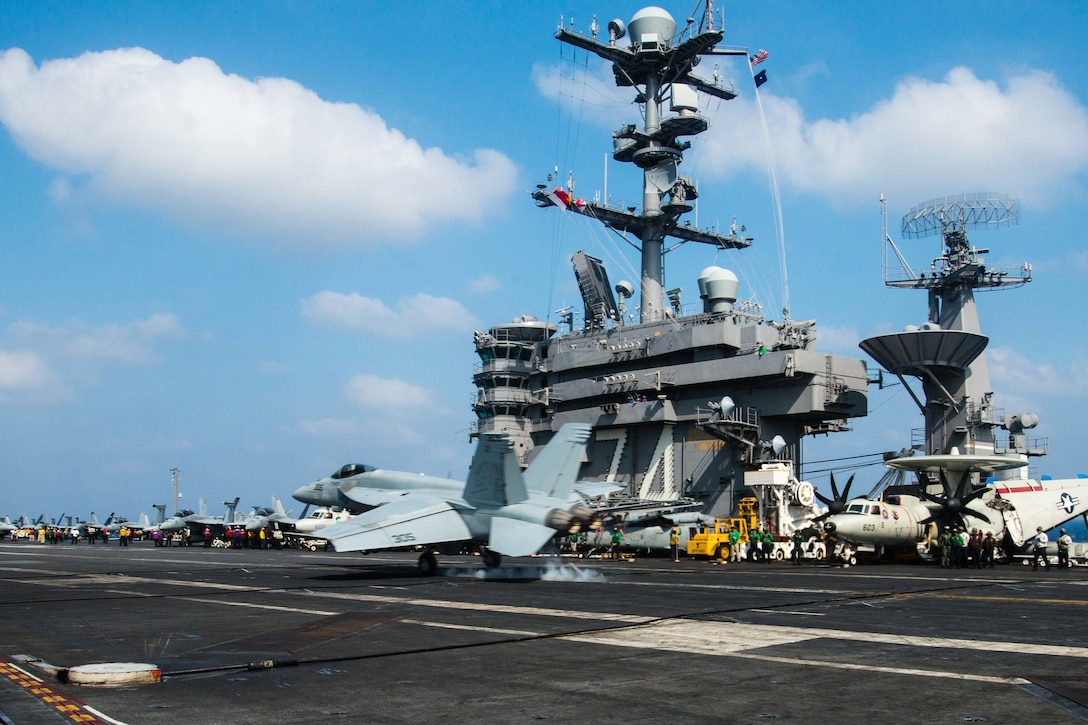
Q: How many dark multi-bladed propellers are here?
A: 2